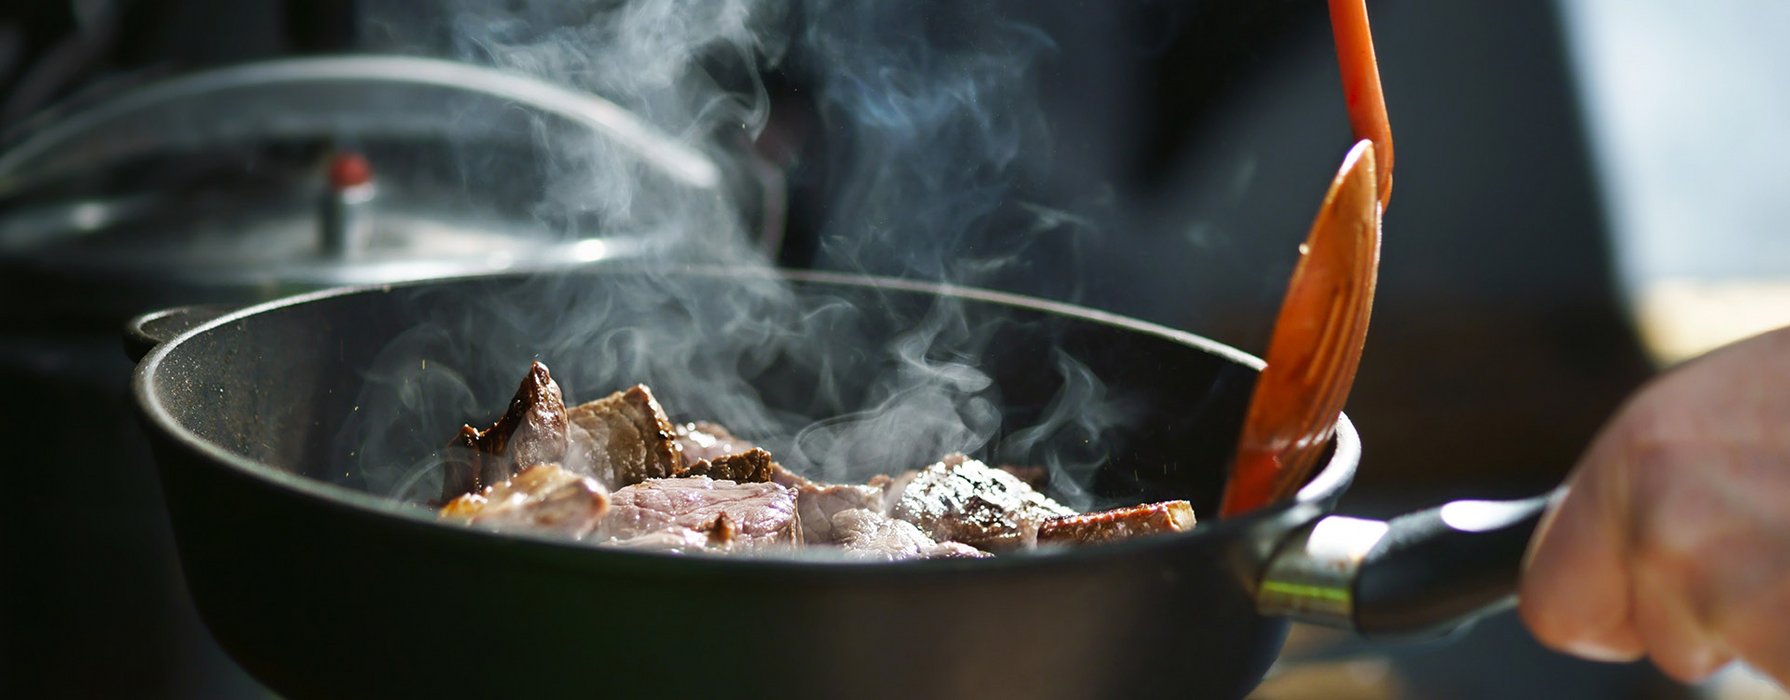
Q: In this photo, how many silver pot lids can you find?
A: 1